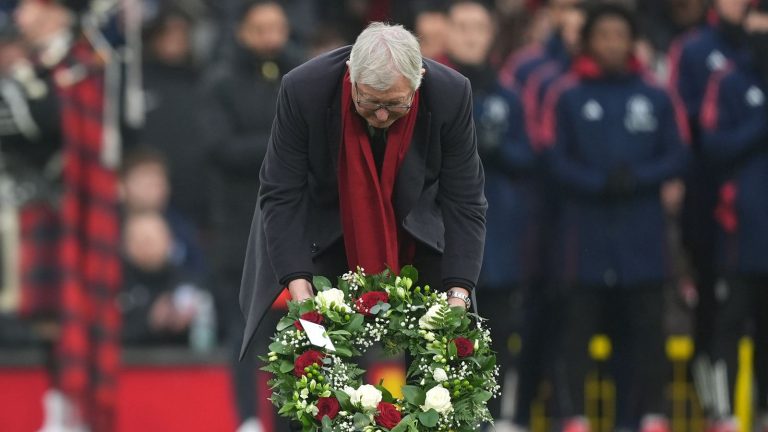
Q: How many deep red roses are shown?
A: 6